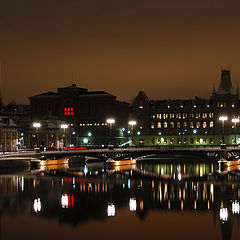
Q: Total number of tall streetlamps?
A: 6